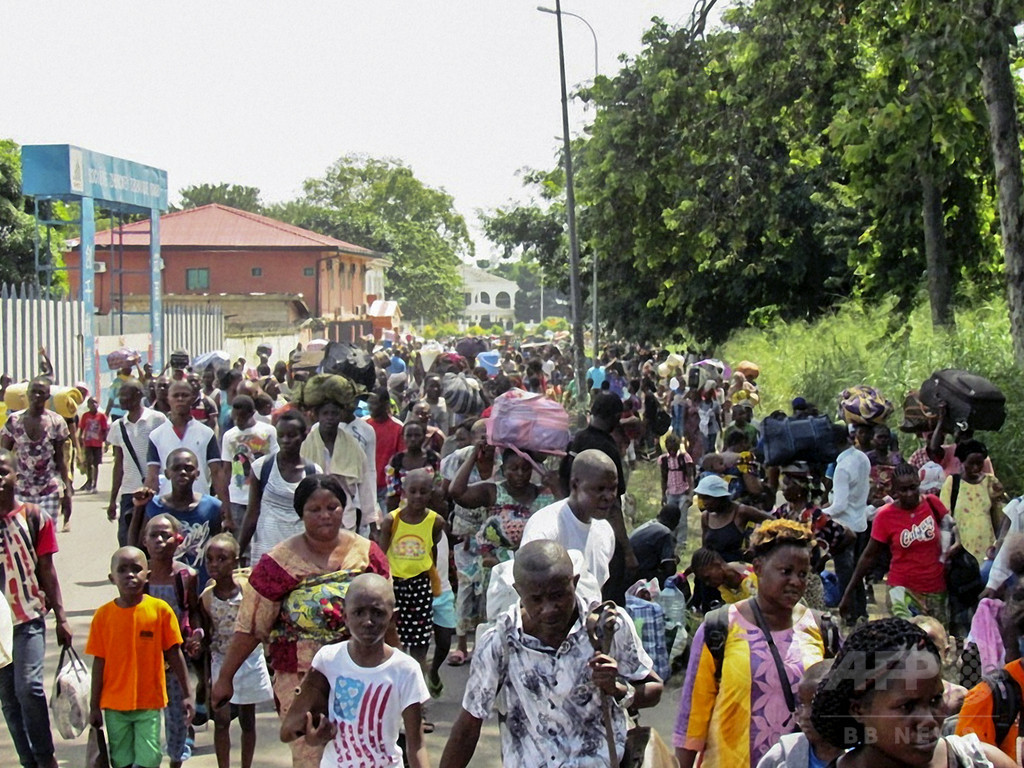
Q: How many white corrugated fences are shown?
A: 2